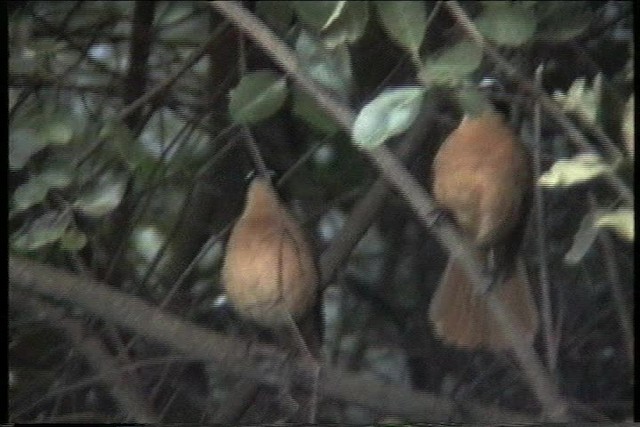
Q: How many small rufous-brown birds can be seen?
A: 2